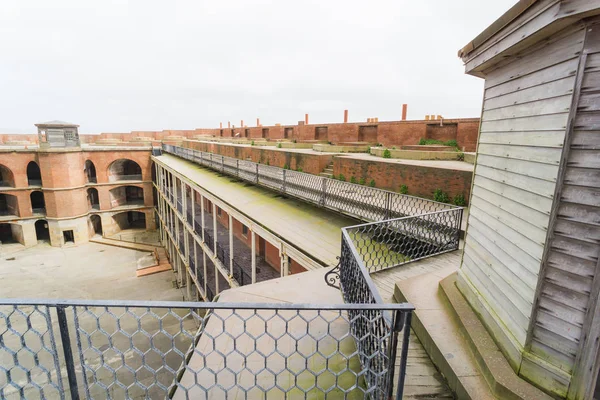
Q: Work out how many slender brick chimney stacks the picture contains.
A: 7